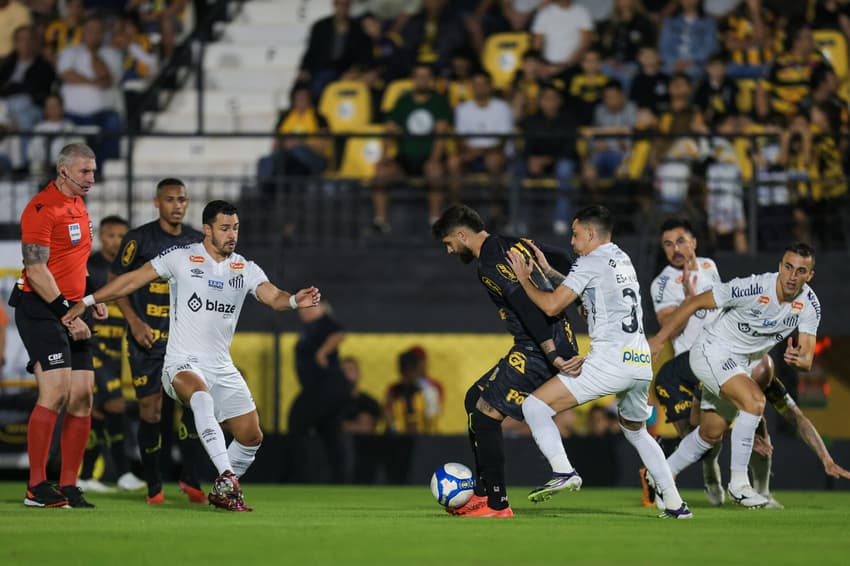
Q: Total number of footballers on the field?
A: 8